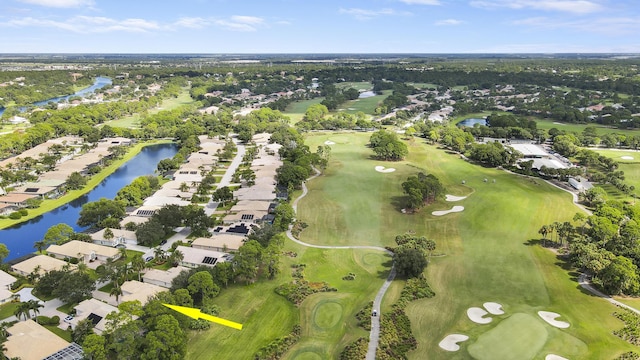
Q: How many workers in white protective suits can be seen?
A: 0